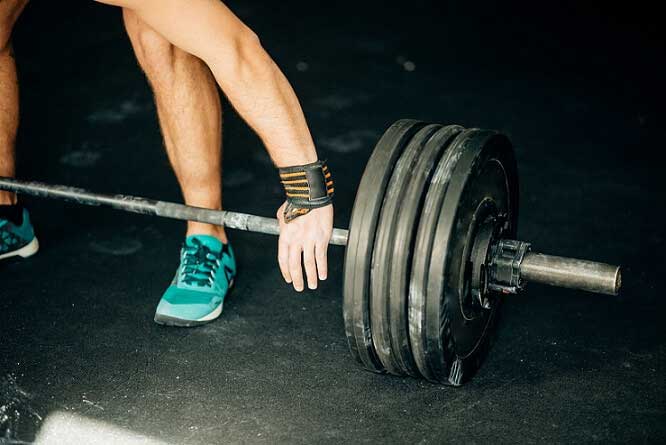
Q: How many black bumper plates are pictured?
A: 4